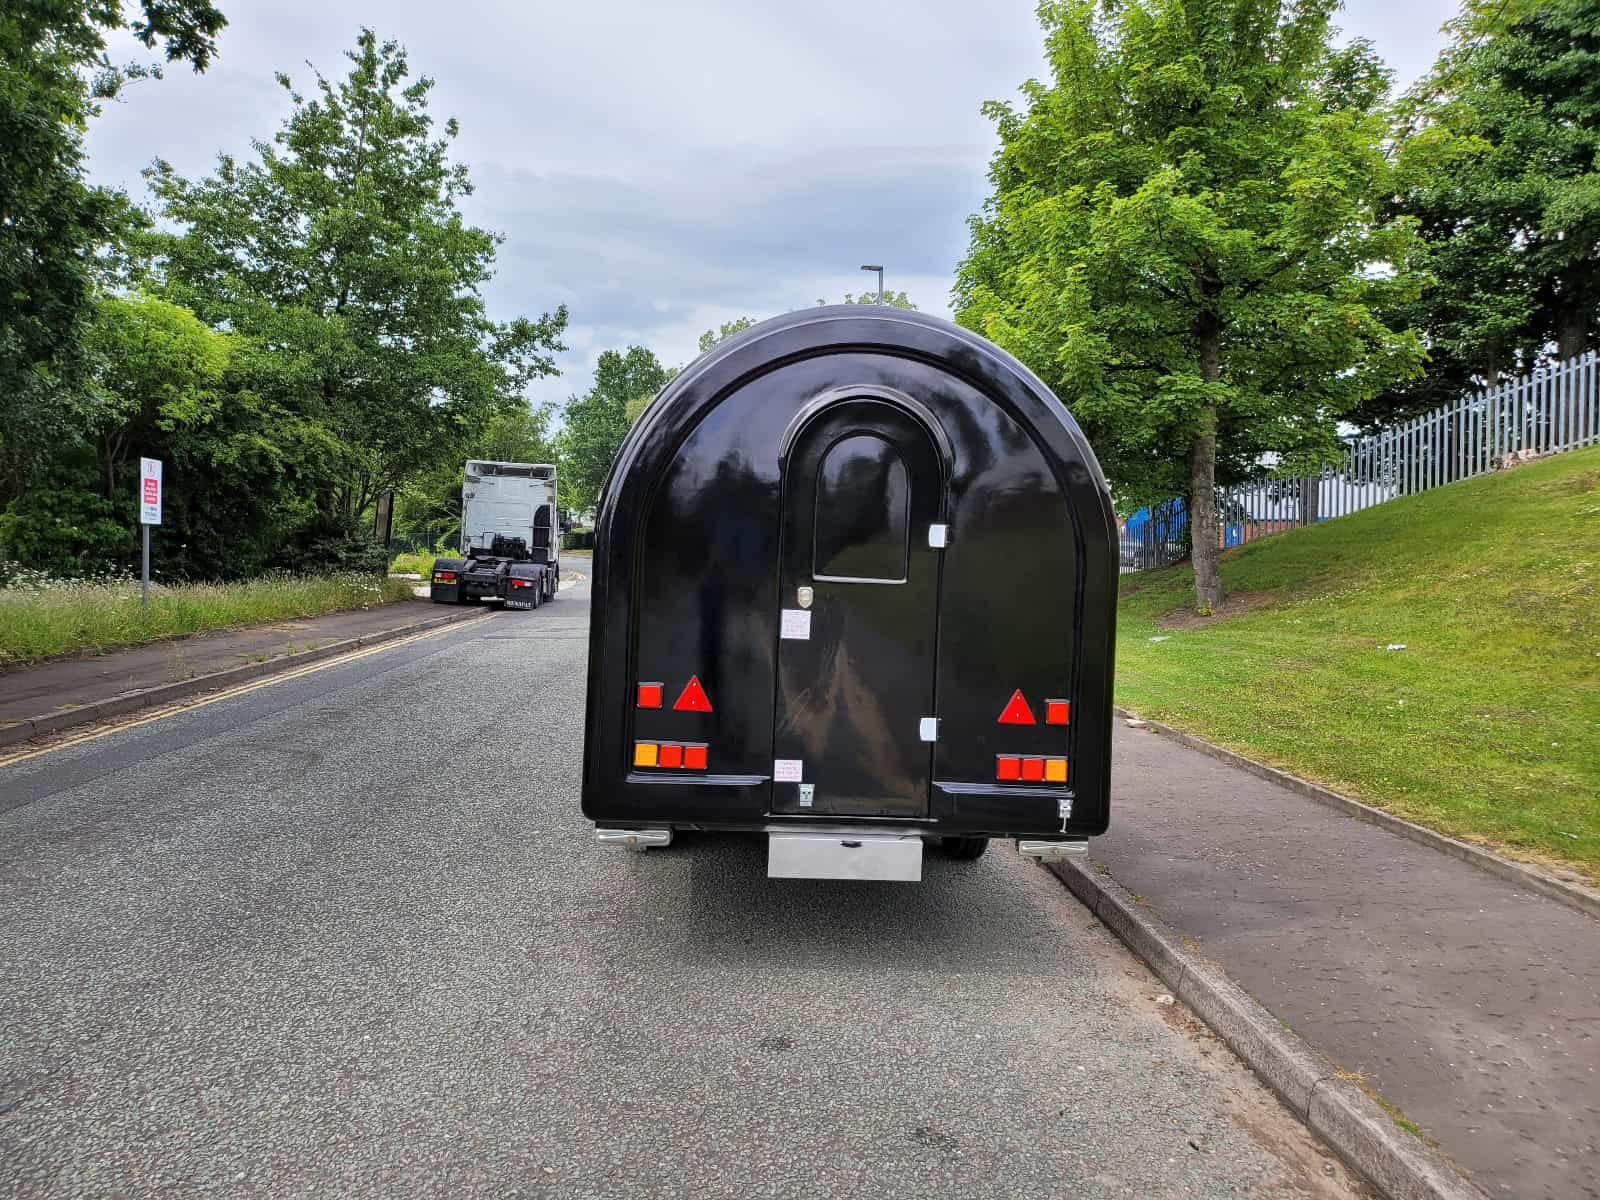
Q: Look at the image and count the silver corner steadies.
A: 2